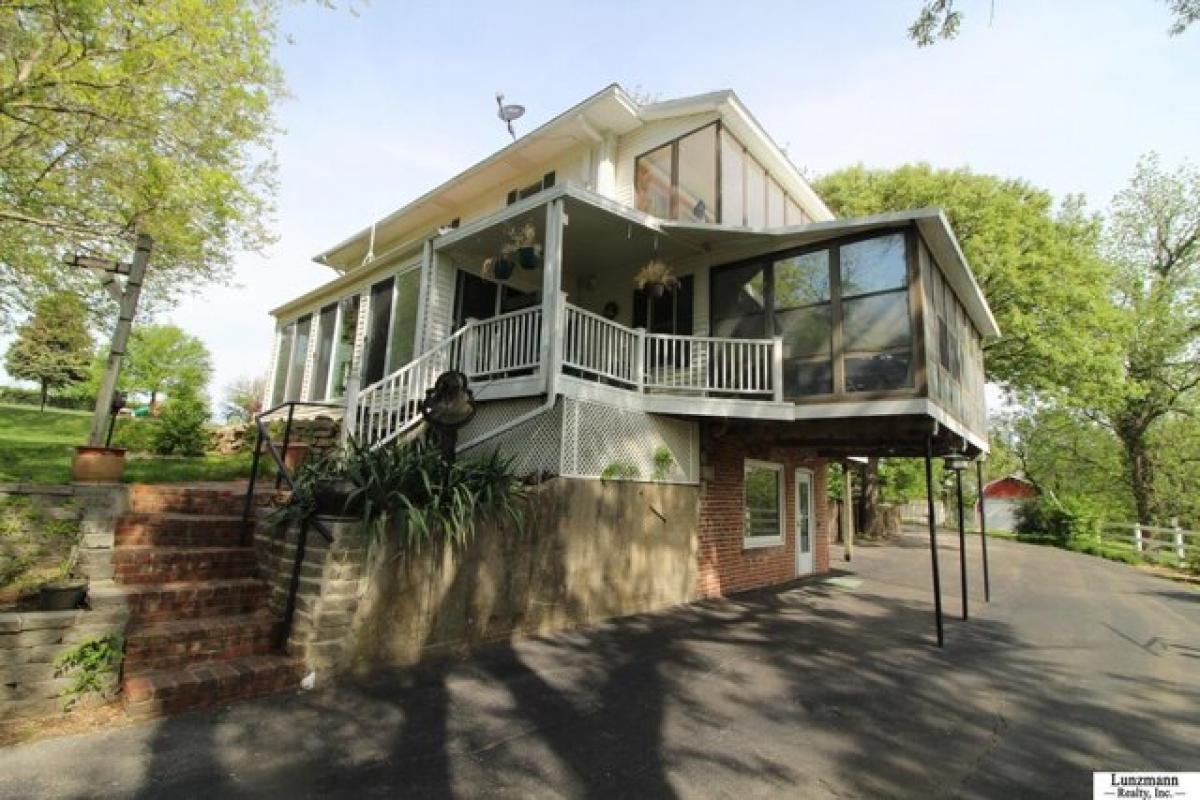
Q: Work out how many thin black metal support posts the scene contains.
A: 3